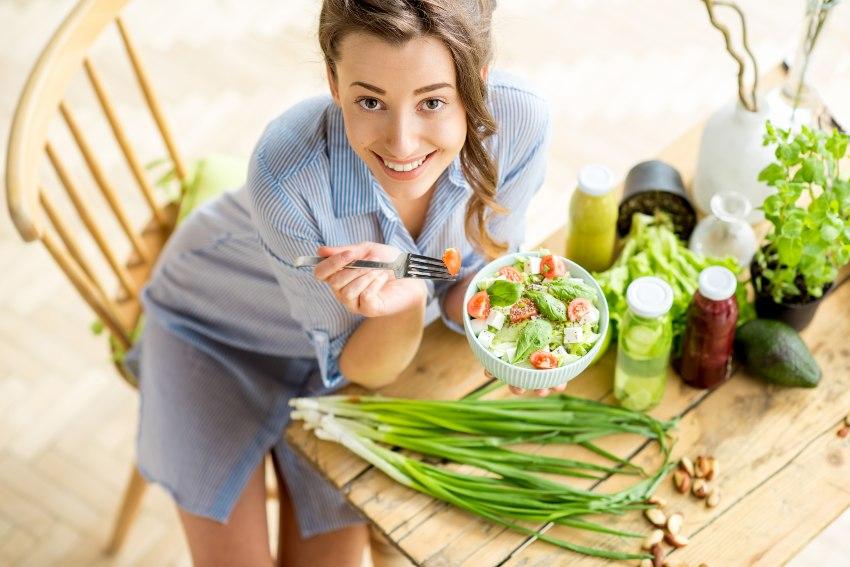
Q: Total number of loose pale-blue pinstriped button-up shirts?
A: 1